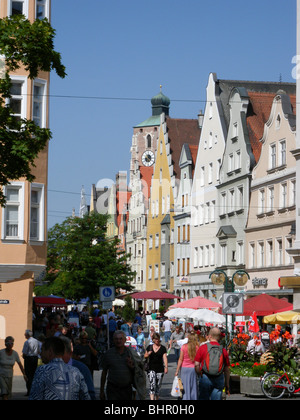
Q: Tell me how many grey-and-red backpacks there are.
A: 1